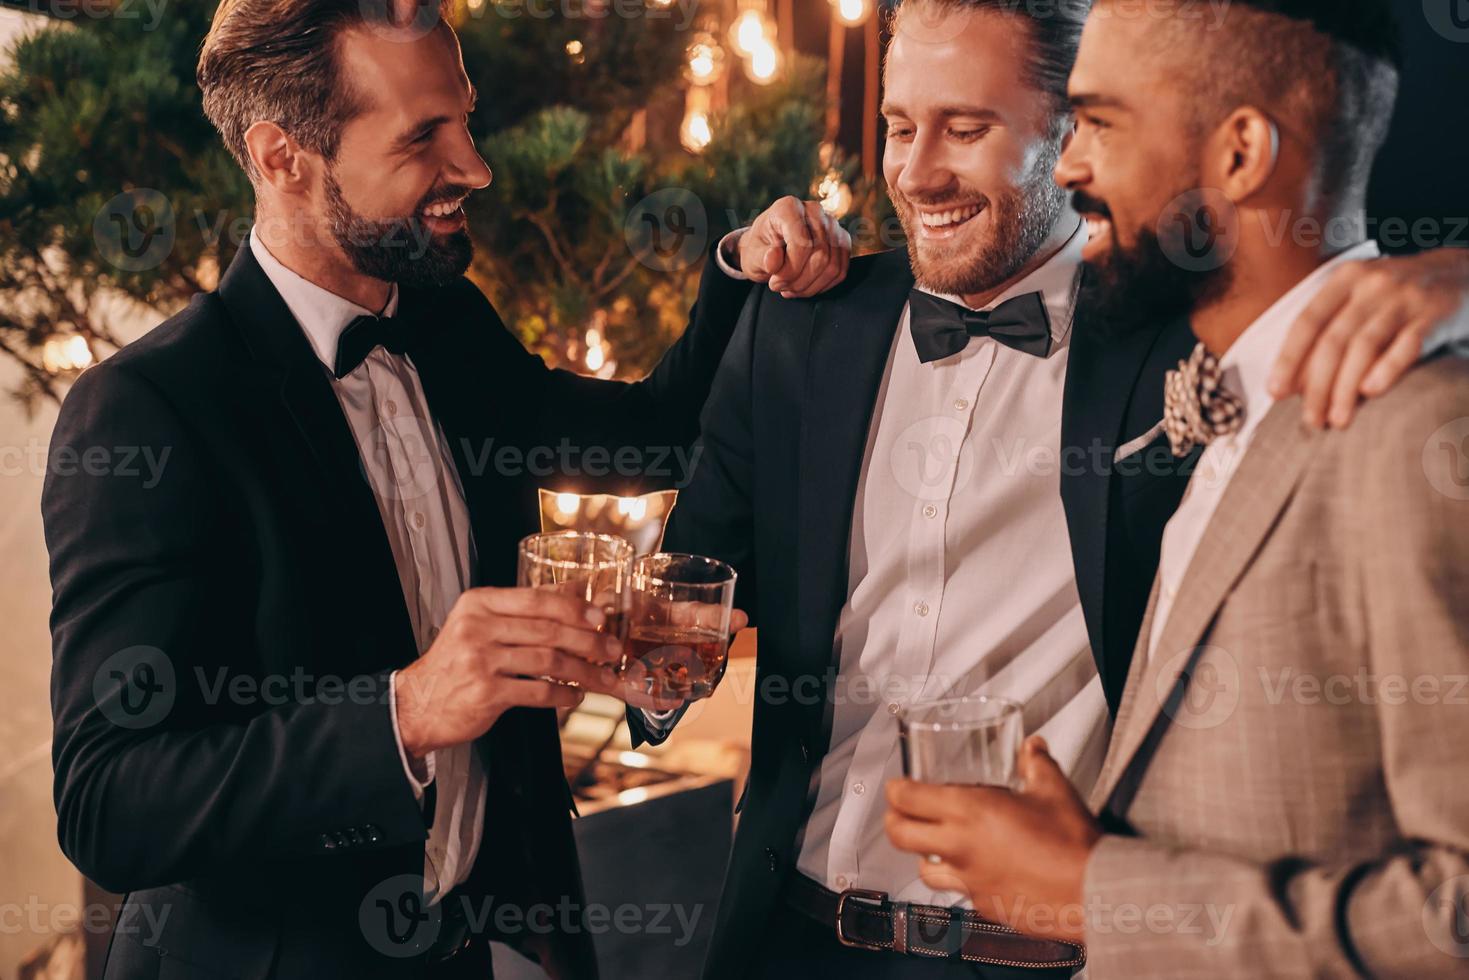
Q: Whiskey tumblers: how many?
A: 3